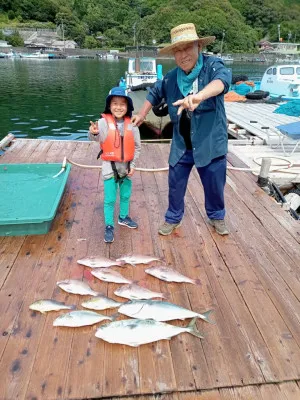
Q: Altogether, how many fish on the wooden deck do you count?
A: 11